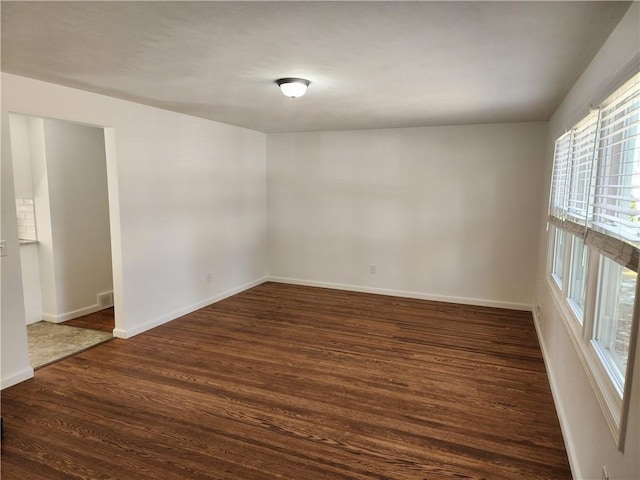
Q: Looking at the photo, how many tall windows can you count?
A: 3